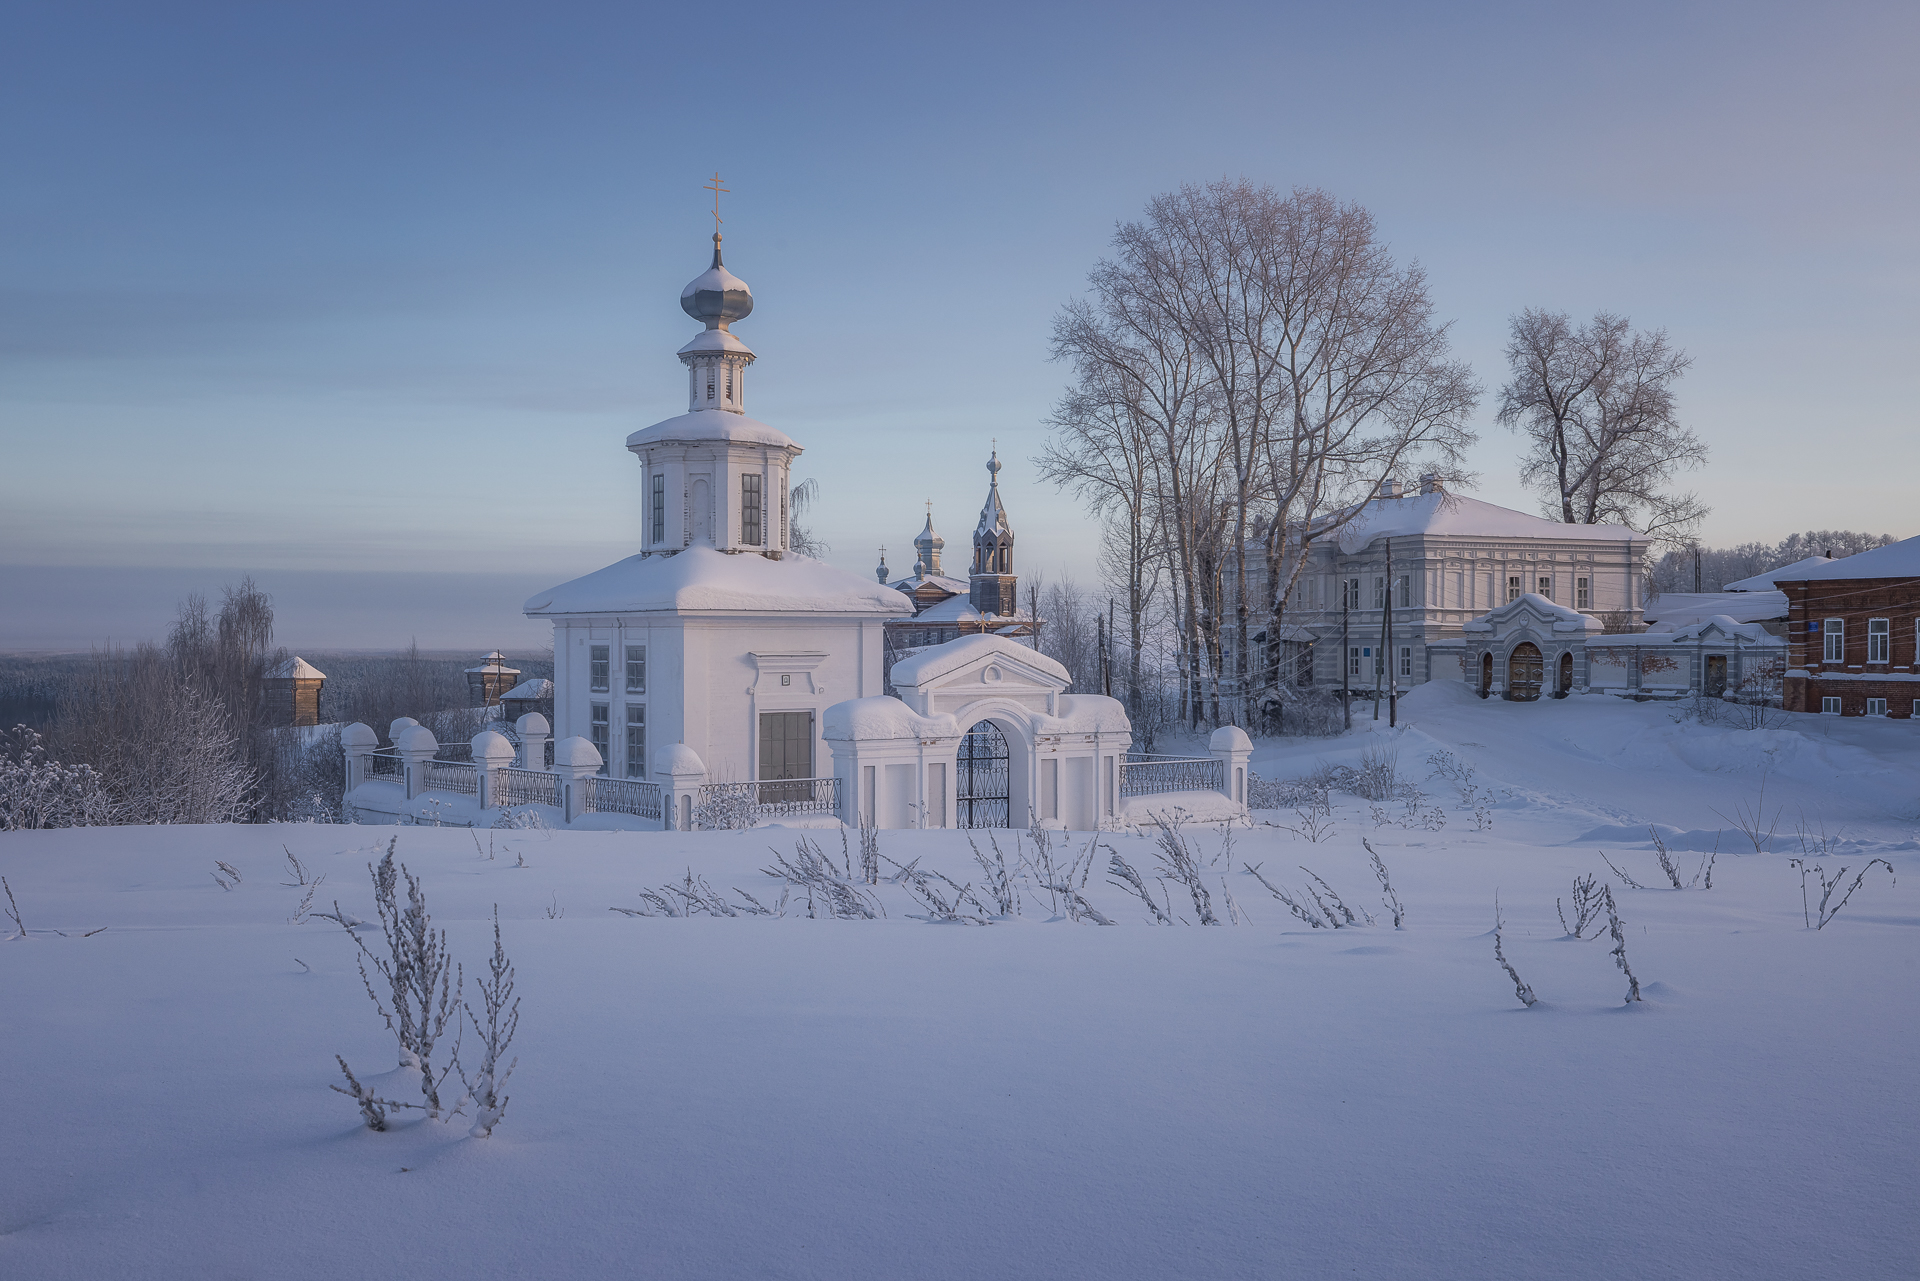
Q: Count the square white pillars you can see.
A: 8